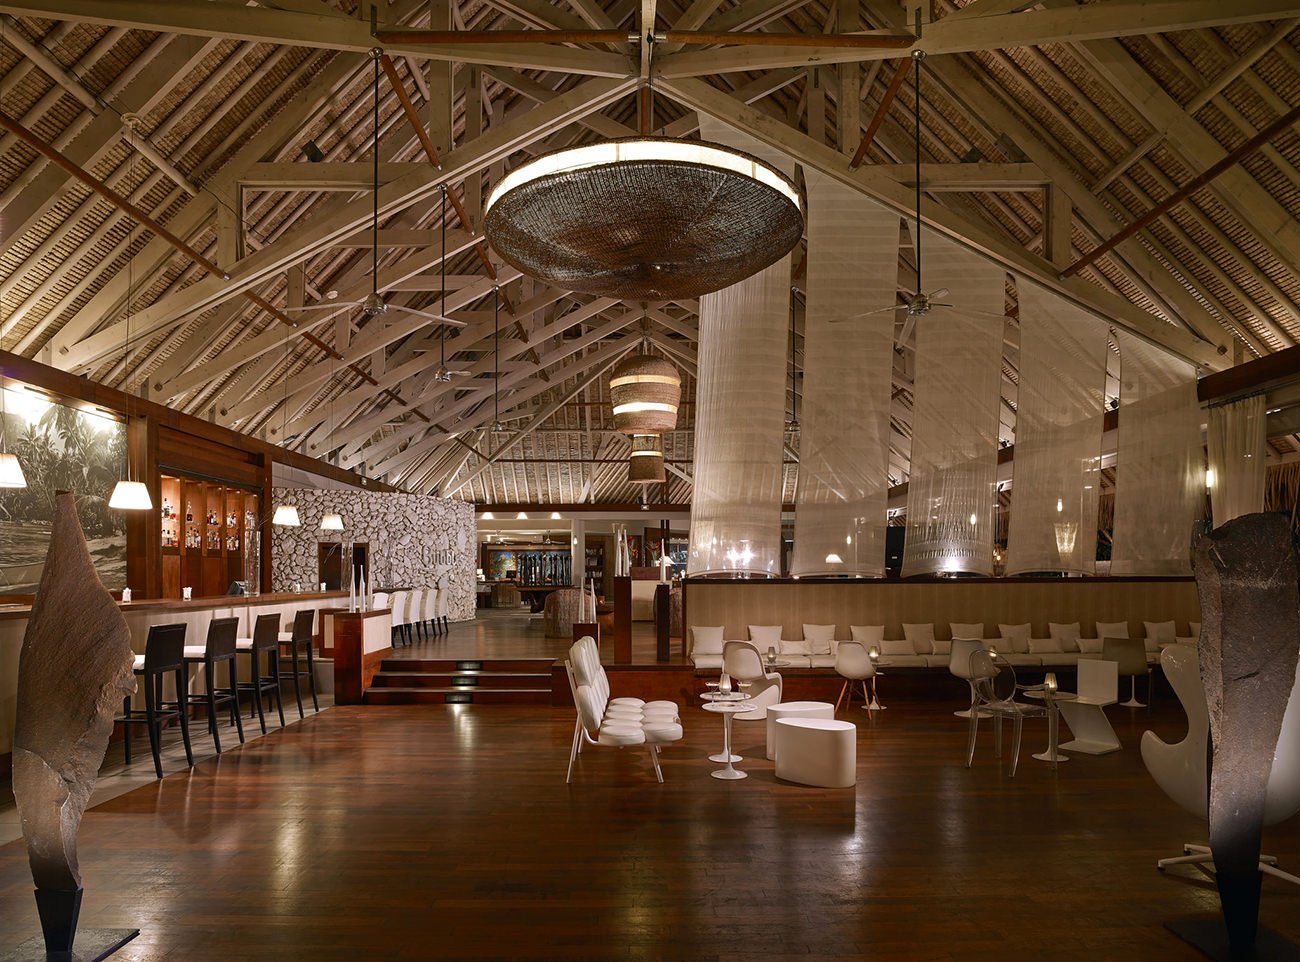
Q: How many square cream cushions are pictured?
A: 11